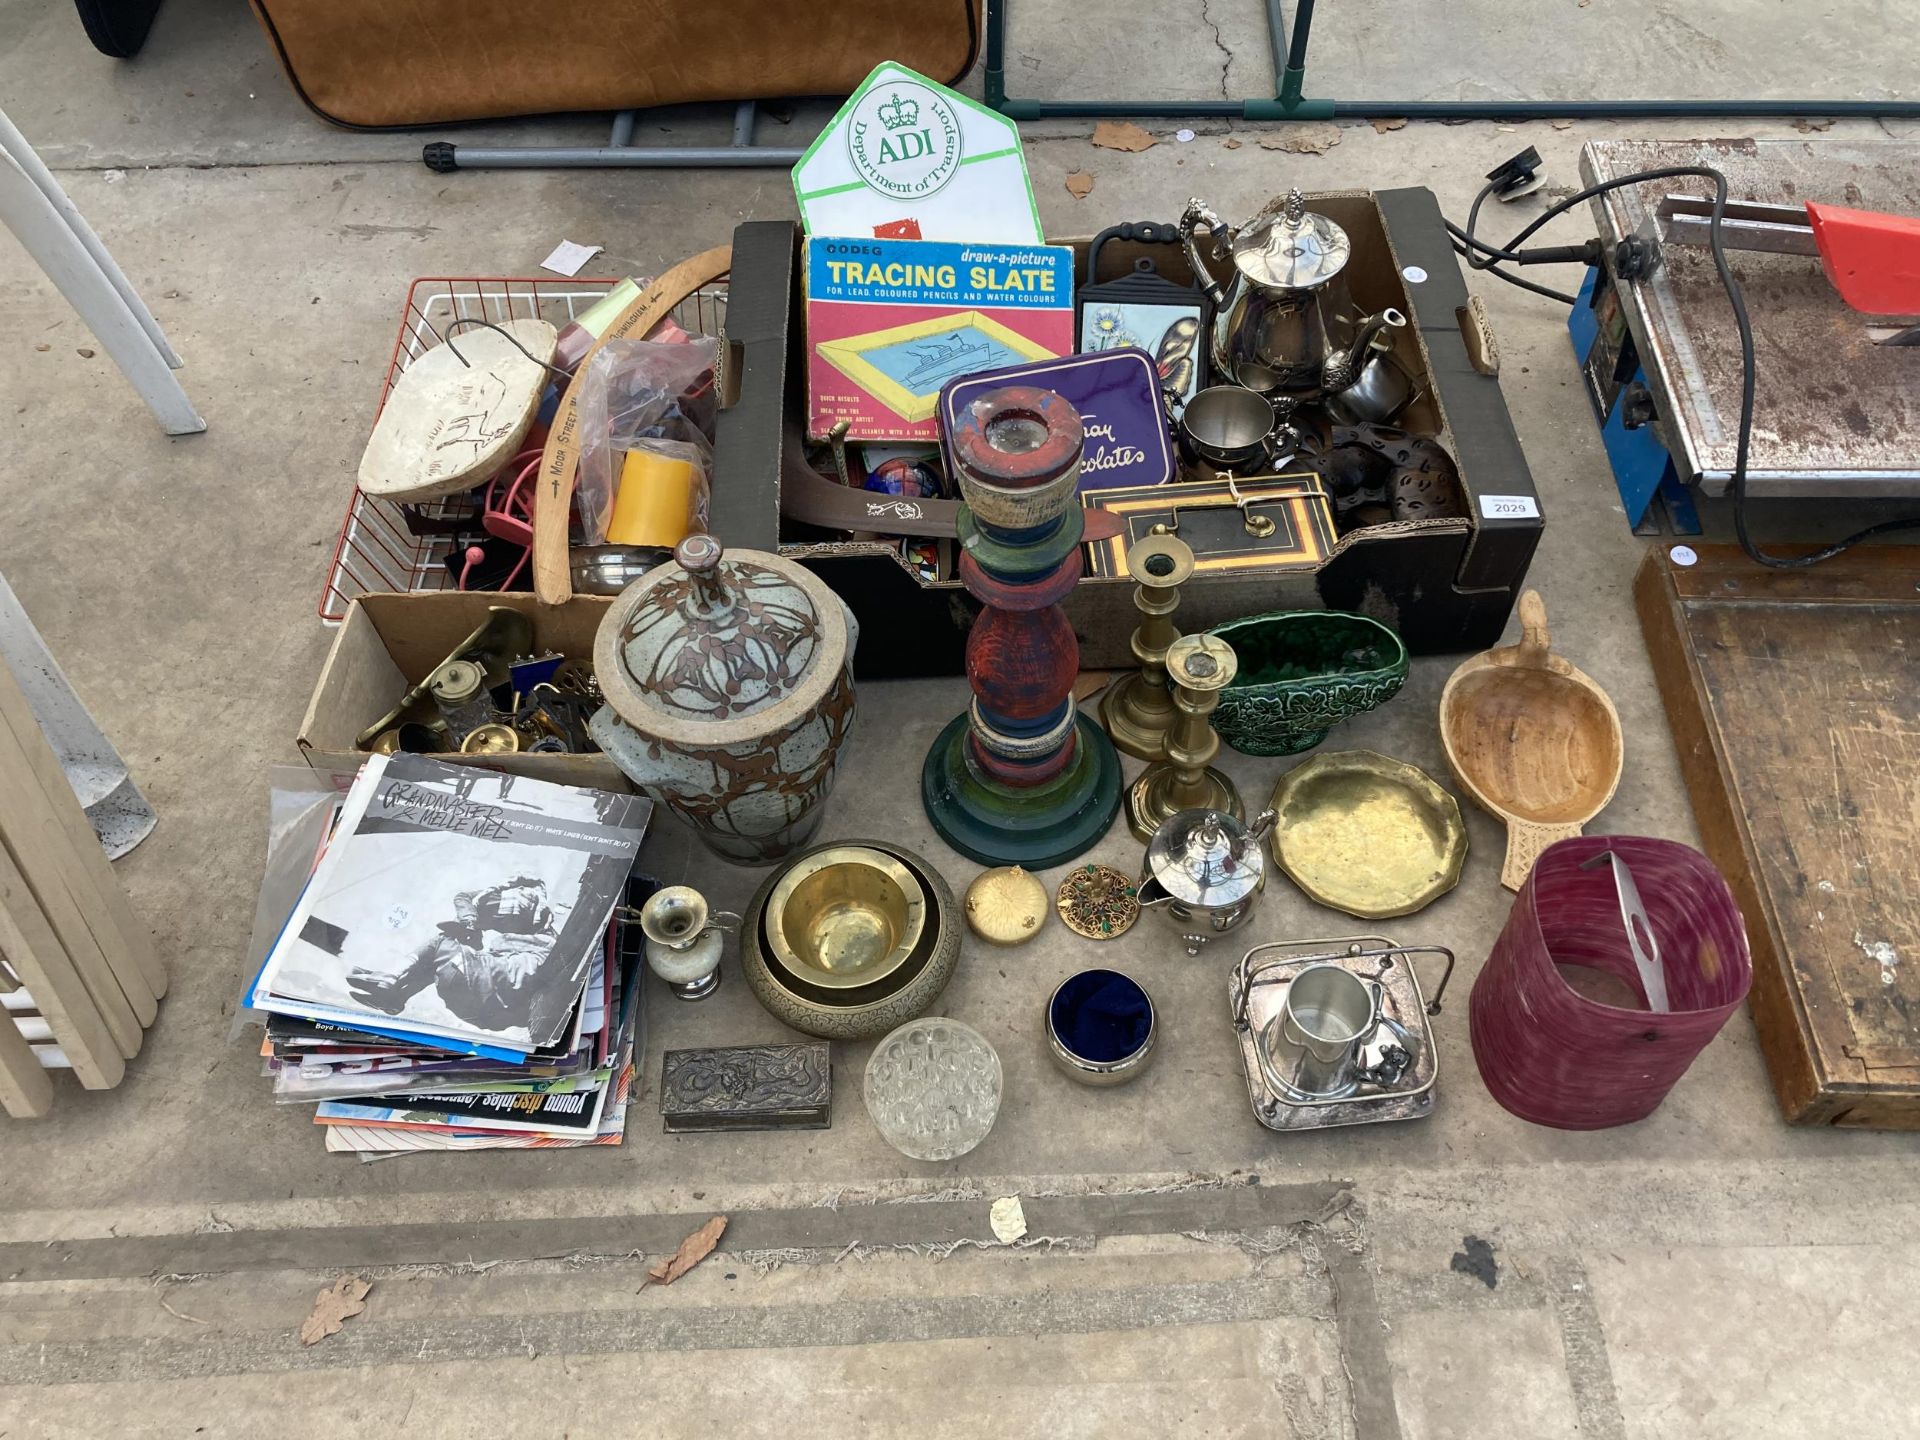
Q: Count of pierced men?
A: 0